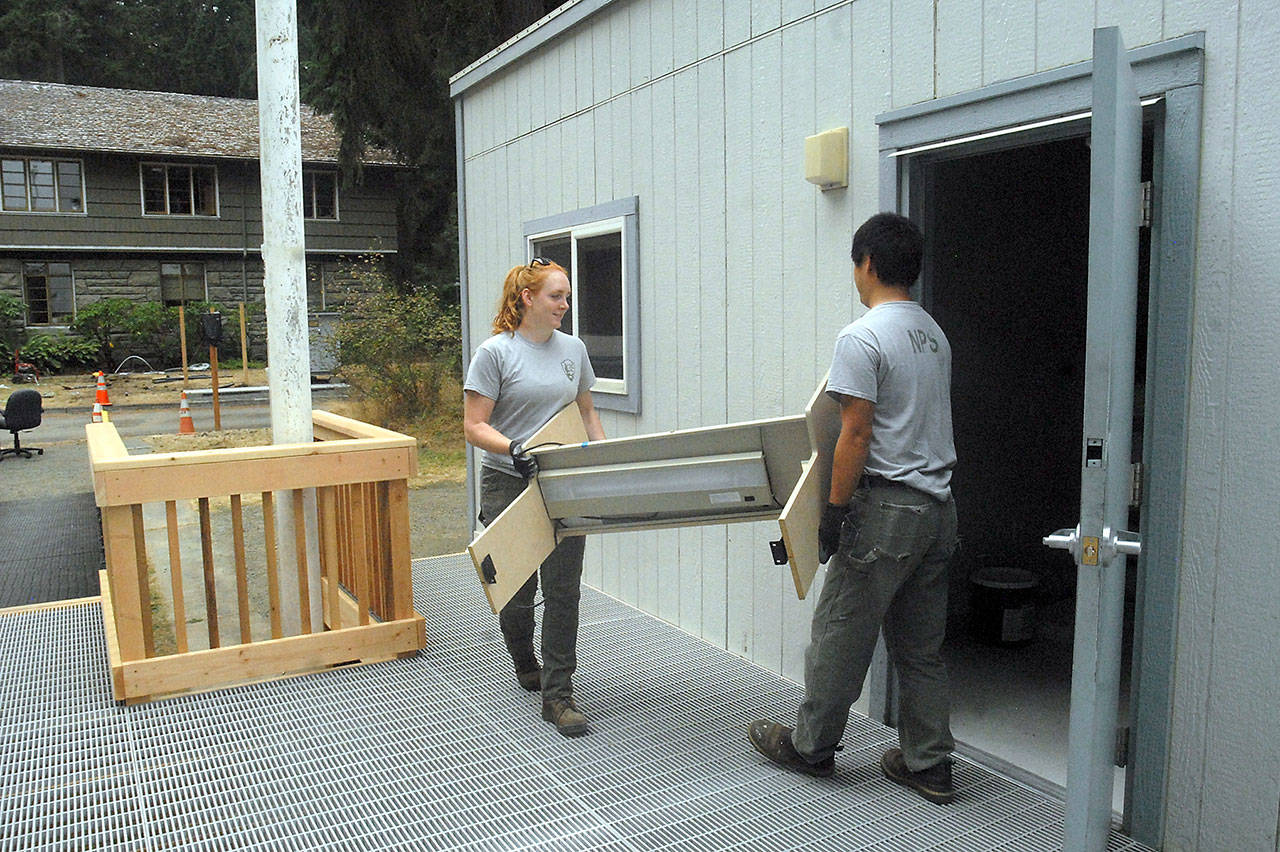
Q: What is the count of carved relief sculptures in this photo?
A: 0